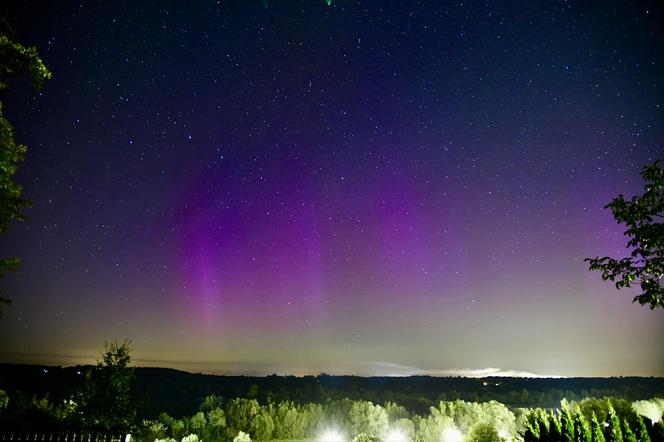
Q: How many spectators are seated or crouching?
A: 0